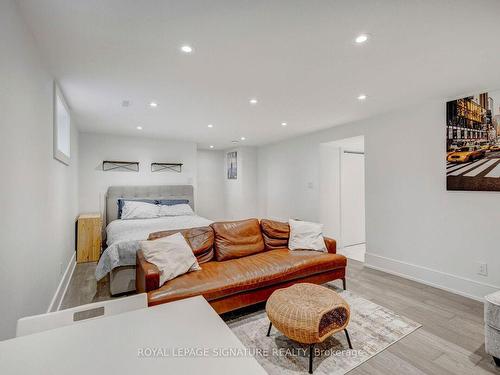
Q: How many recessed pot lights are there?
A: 10